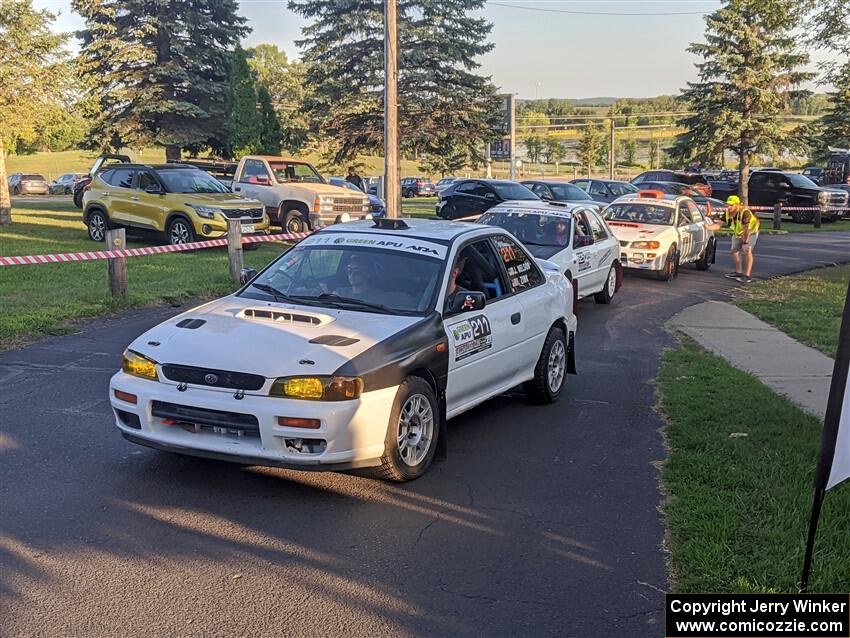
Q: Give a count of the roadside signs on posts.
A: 1